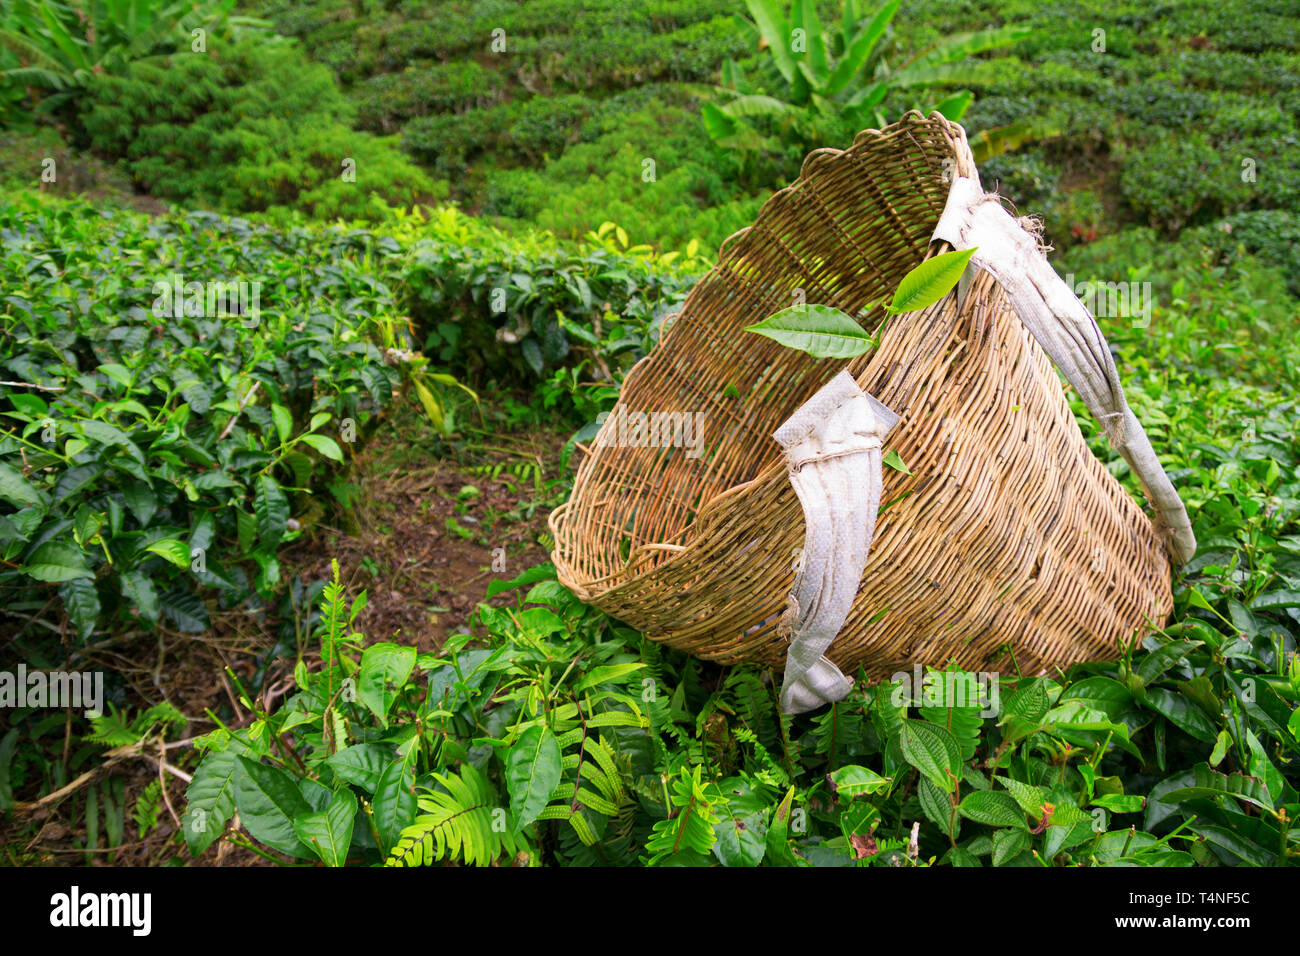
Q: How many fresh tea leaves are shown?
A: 2